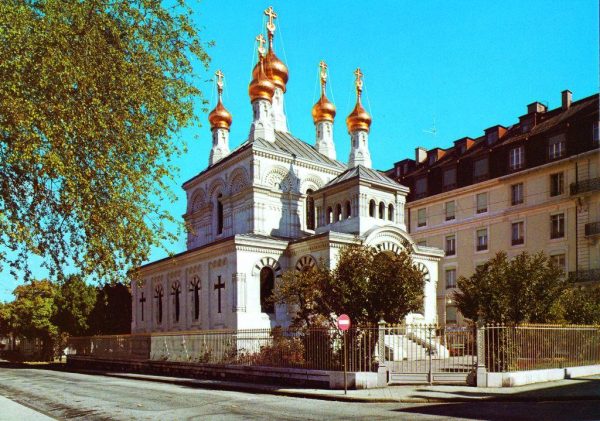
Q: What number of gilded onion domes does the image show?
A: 5